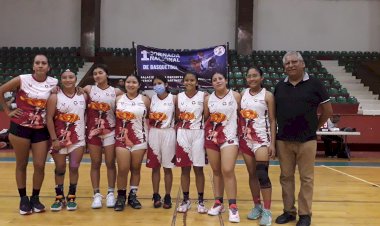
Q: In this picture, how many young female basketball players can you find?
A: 8